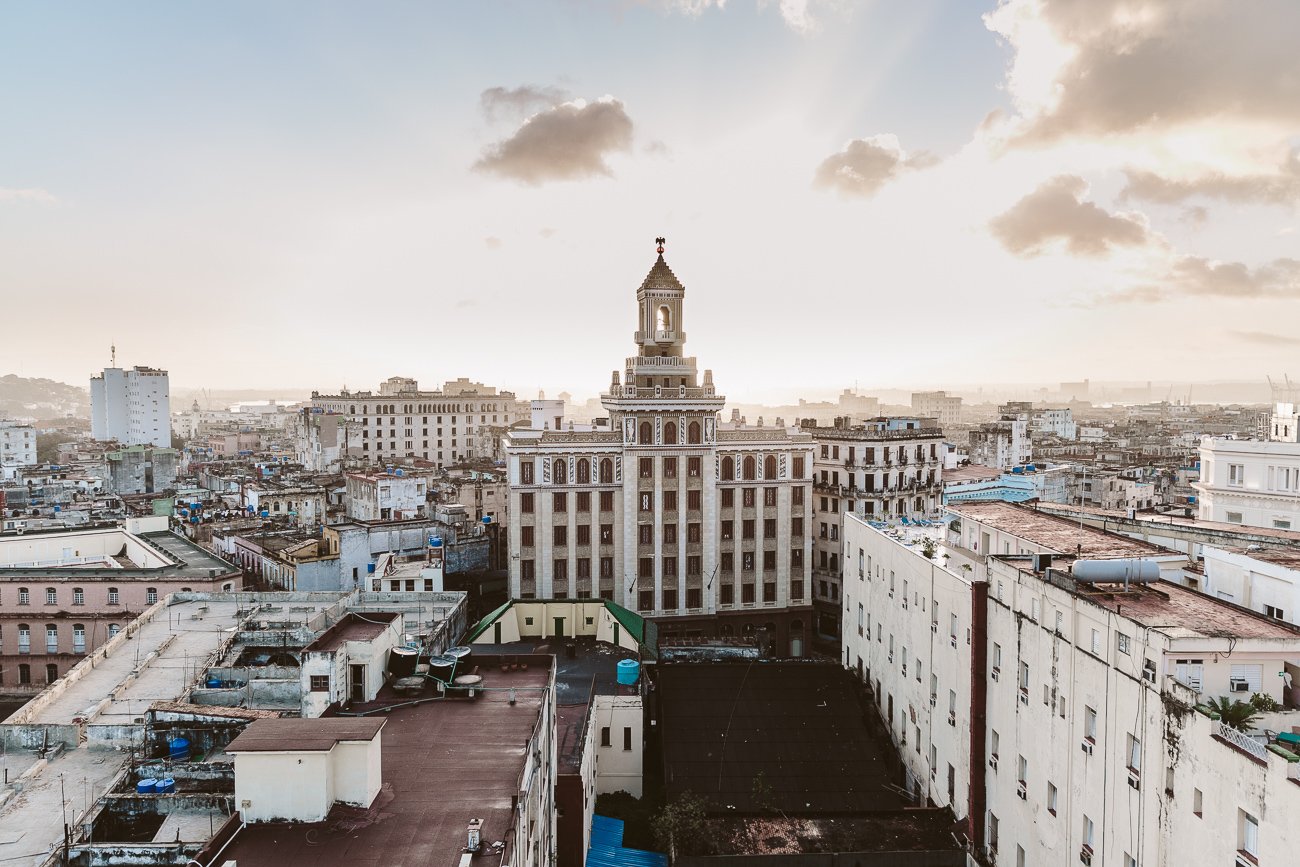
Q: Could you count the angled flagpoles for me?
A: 2